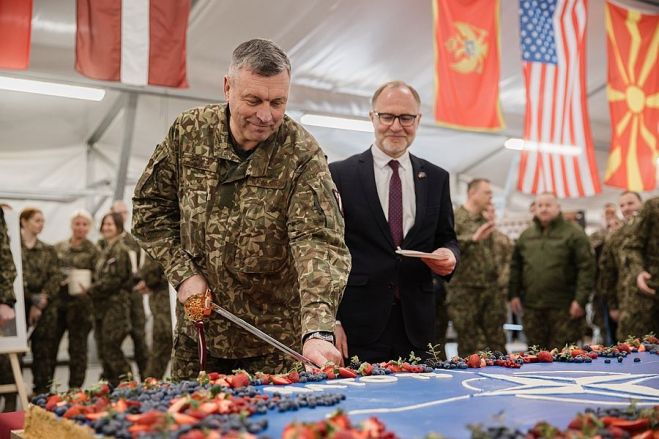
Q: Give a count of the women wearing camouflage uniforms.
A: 3